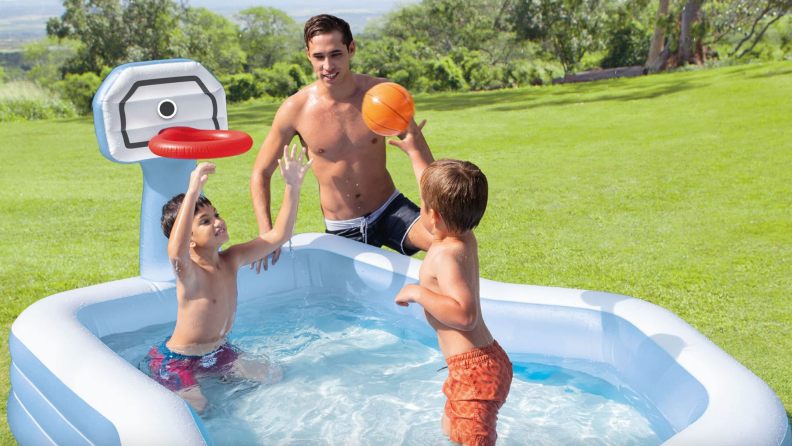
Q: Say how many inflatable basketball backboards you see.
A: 1